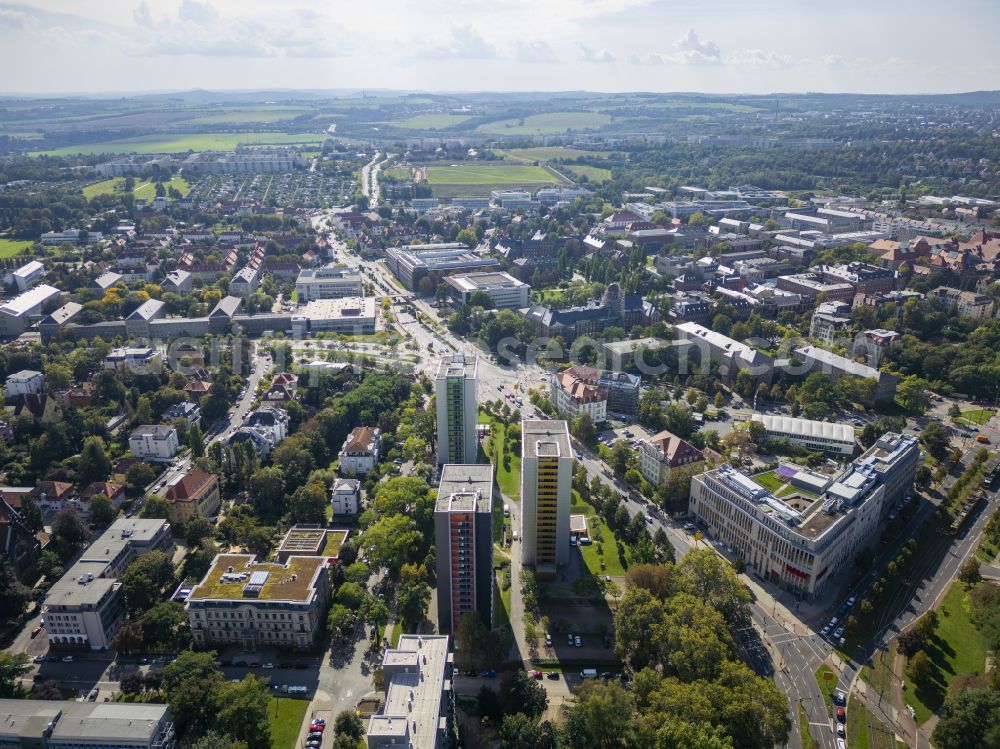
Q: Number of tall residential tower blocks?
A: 3